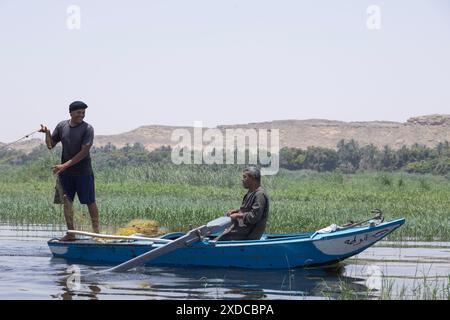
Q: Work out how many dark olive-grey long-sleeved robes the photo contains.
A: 1